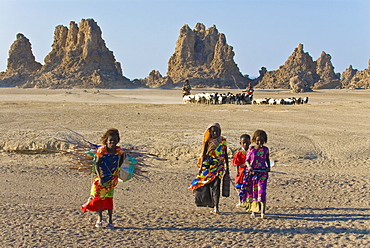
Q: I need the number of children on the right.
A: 3